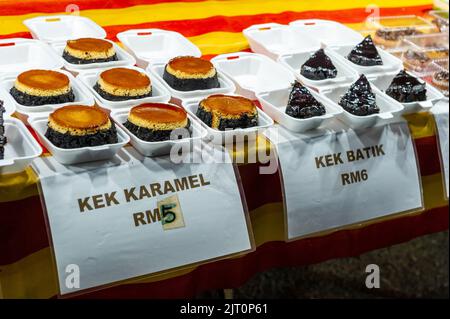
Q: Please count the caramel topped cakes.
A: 7